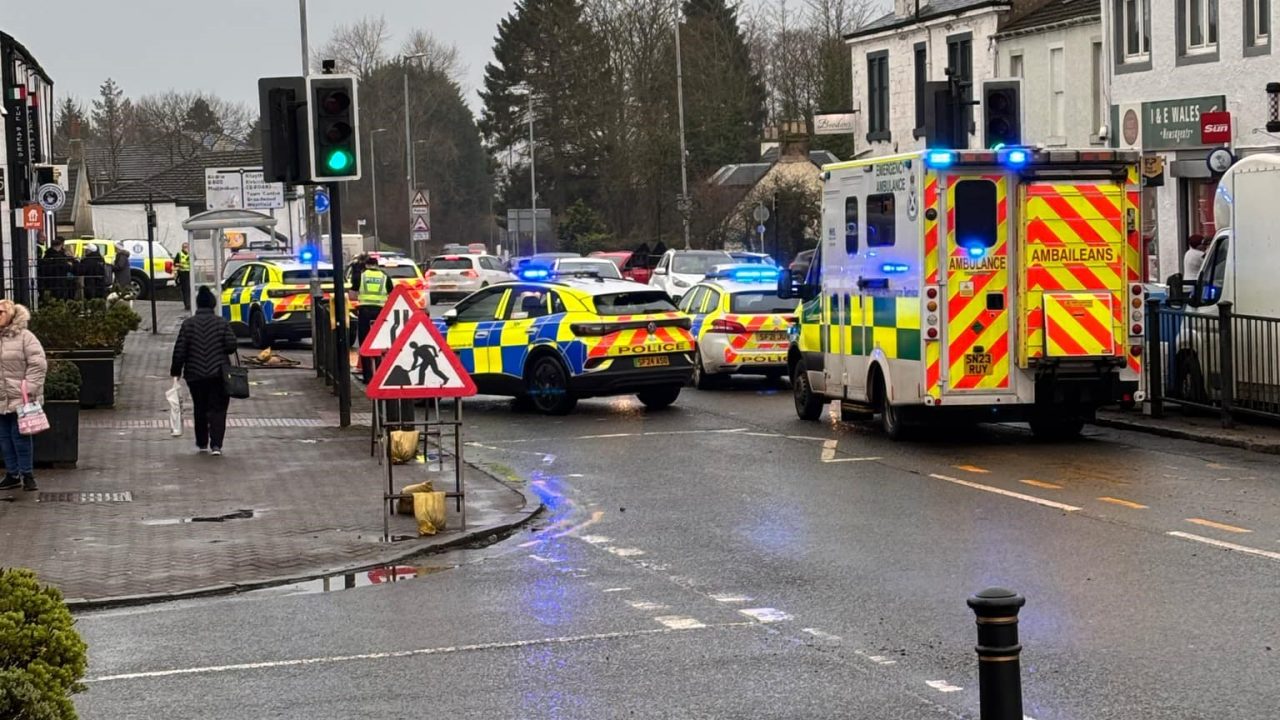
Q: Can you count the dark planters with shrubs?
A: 2